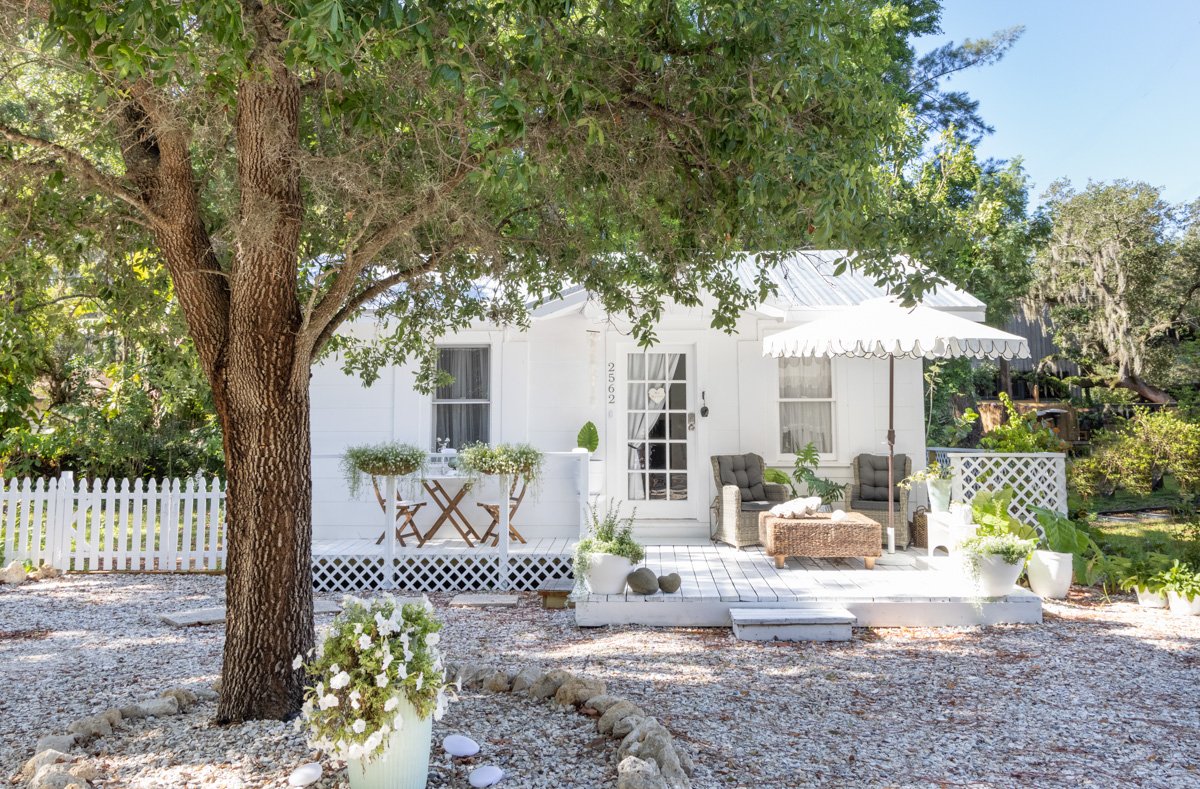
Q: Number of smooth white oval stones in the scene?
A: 3